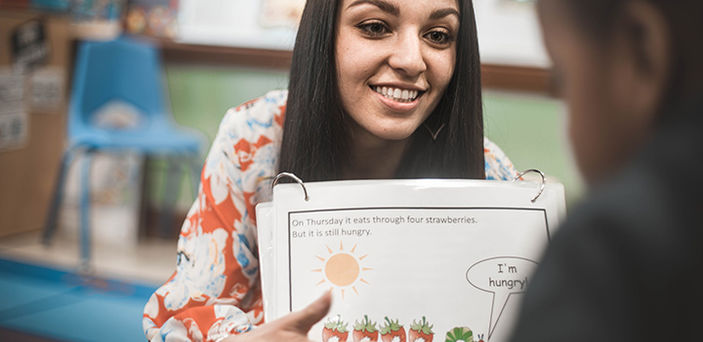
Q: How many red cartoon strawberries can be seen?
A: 4